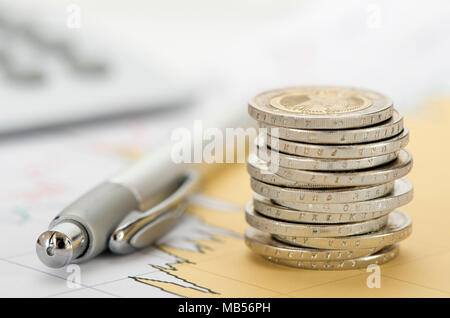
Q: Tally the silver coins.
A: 13